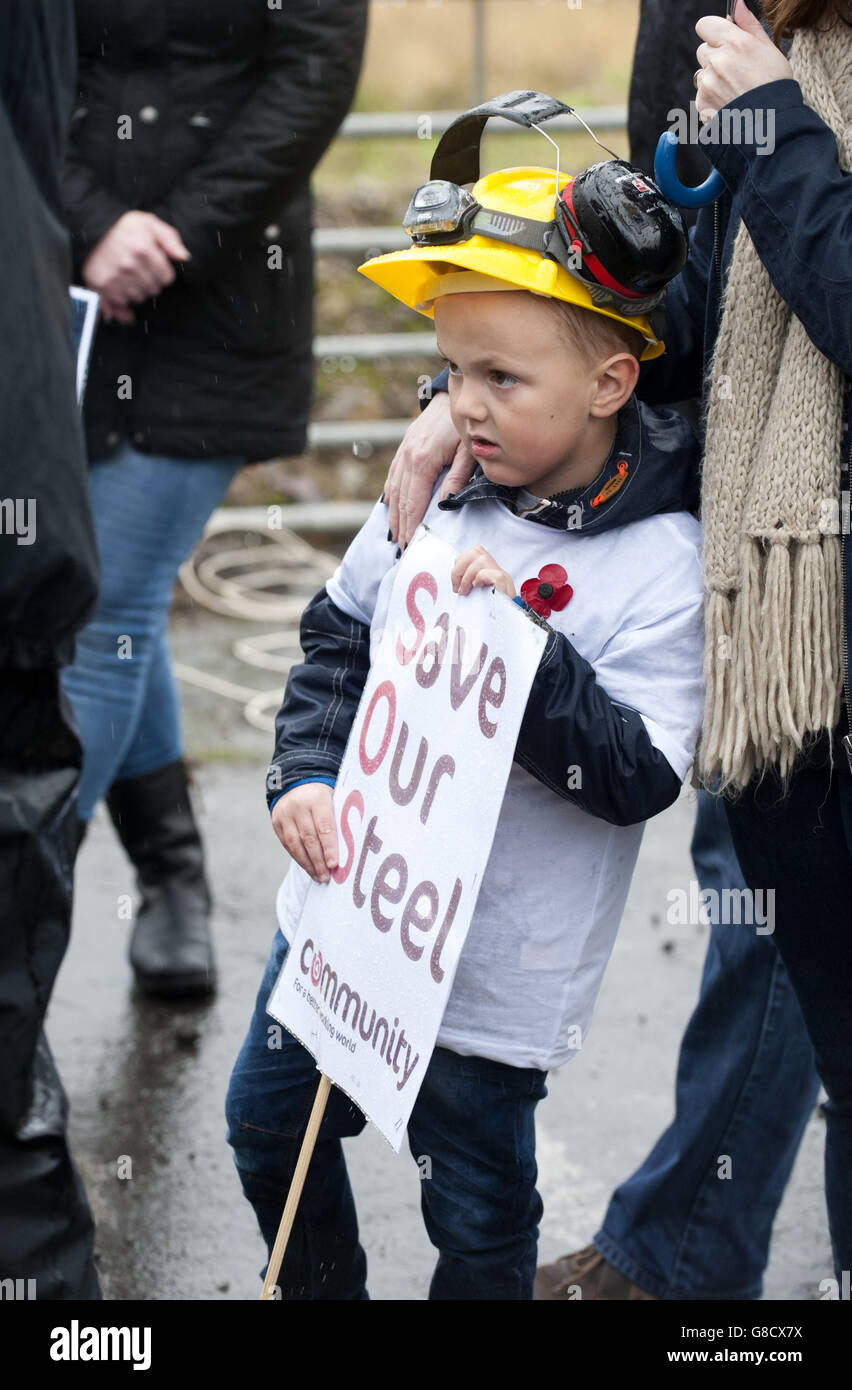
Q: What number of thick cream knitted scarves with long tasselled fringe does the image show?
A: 1